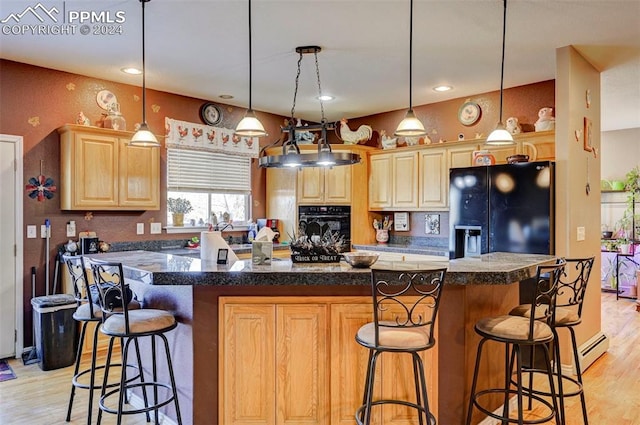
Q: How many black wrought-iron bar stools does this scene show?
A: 5